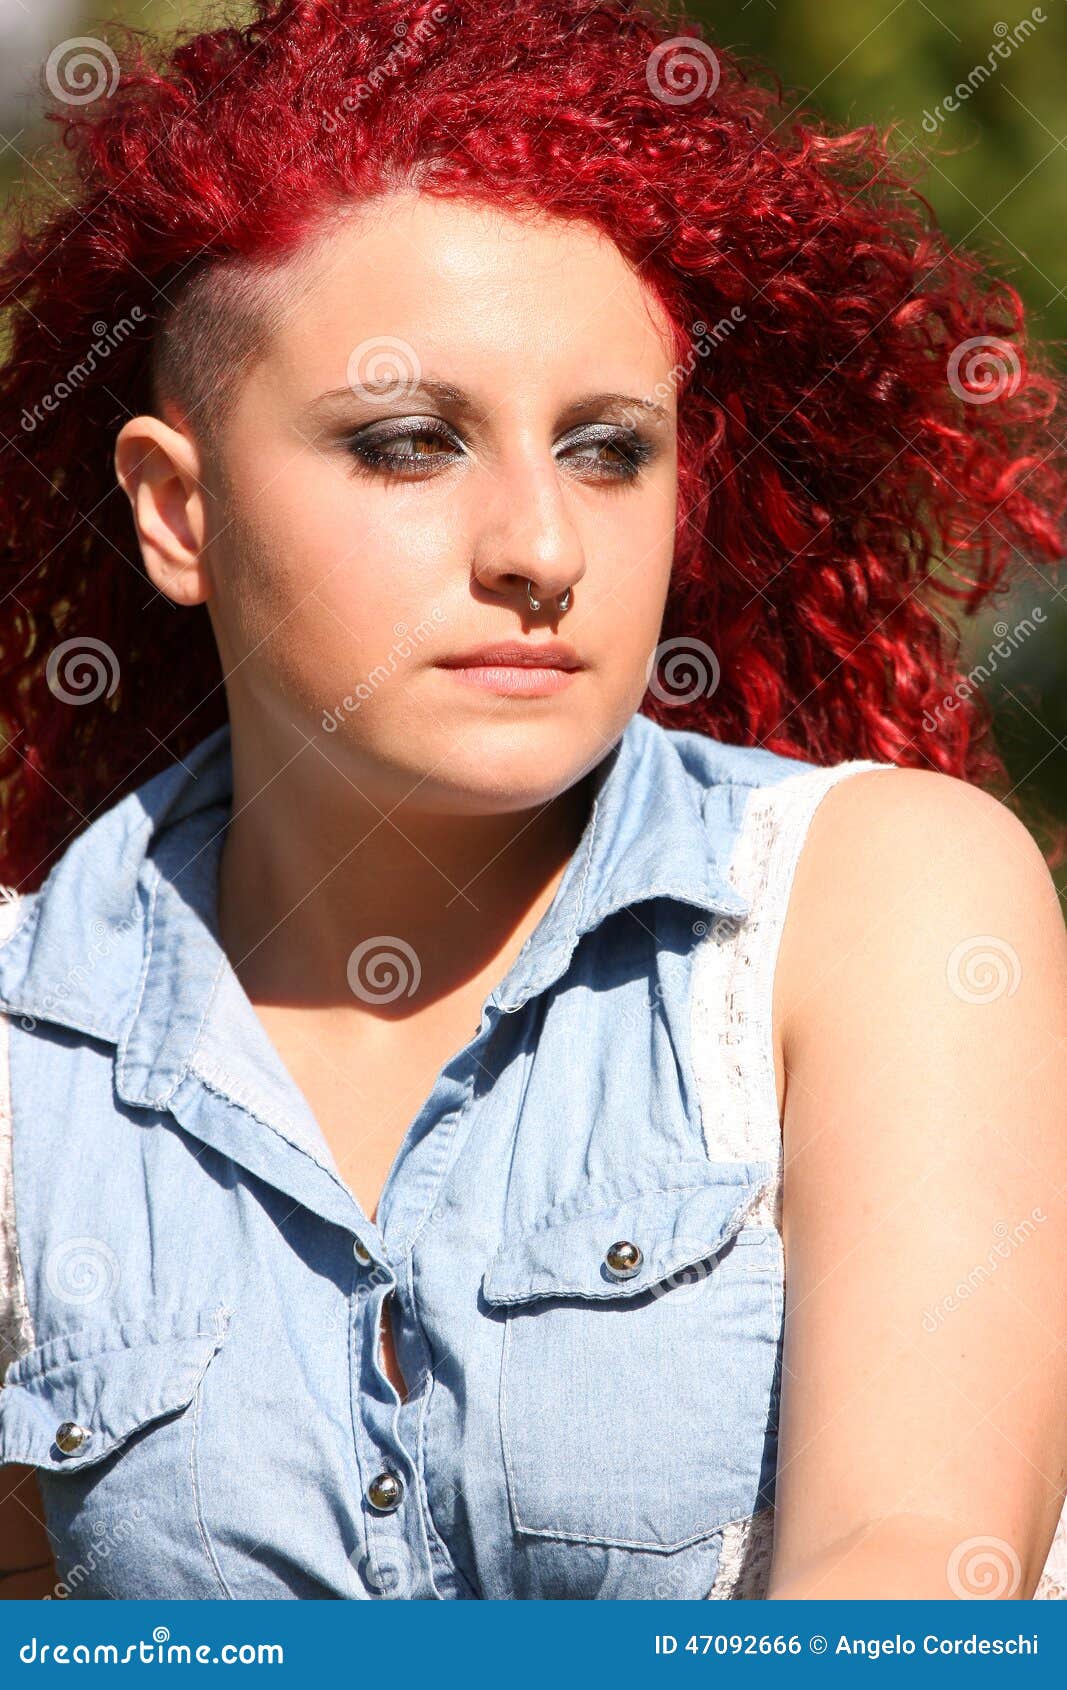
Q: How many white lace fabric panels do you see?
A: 2